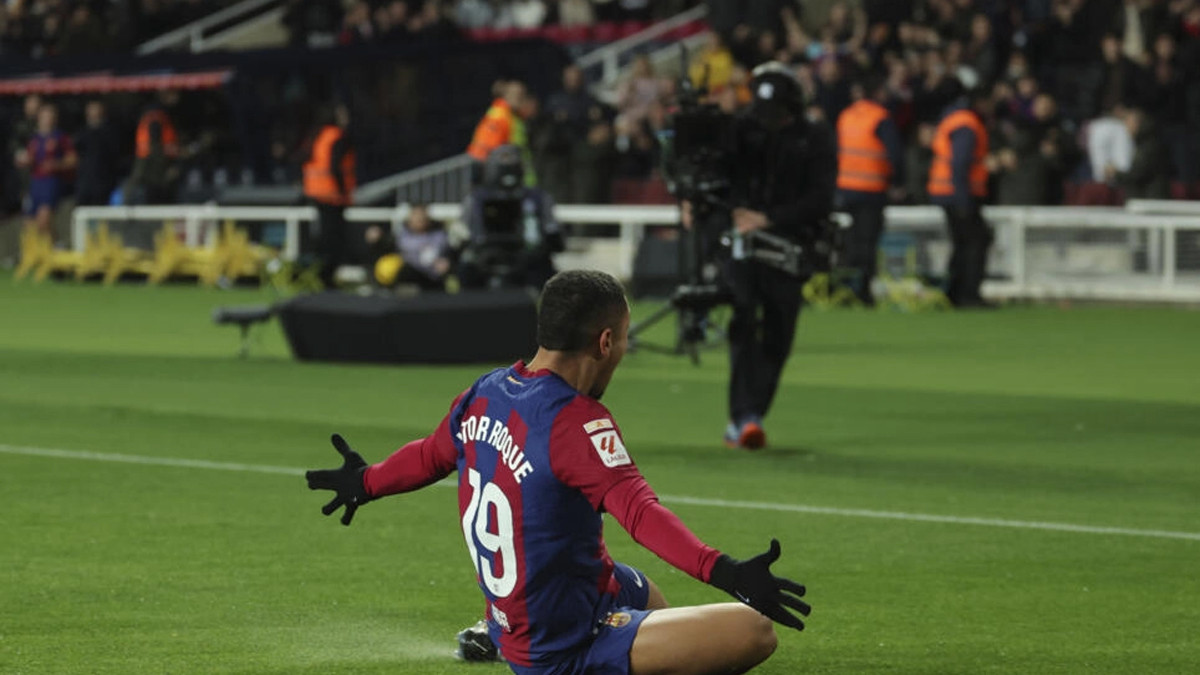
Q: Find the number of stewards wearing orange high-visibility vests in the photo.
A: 5